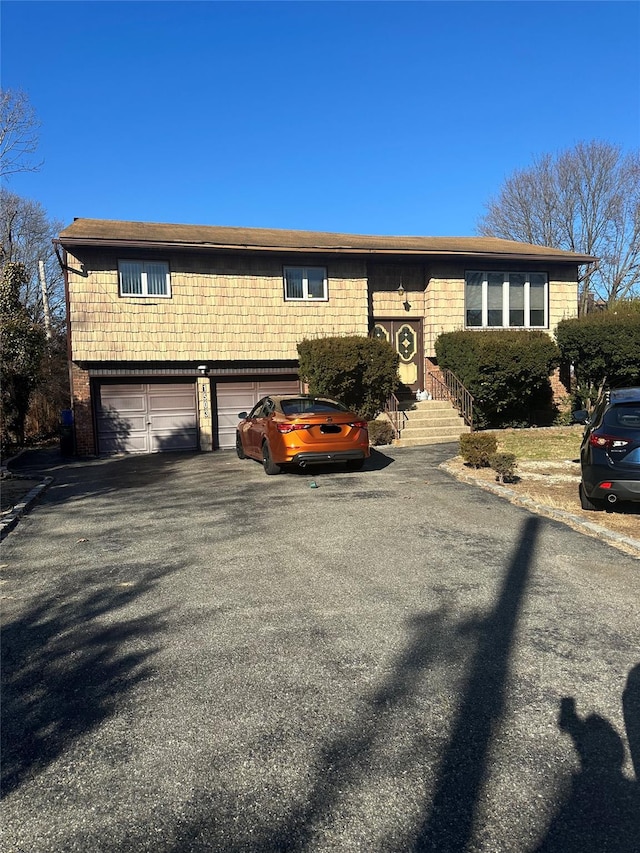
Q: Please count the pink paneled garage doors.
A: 2